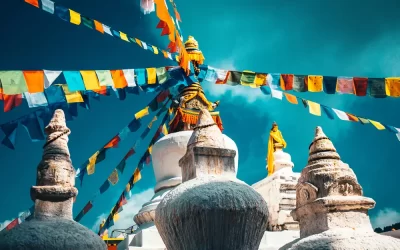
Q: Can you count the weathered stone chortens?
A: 3